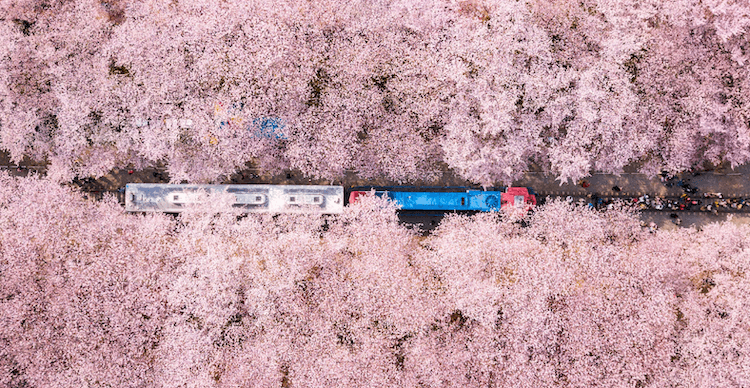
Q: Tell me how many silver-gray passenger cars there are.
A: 1